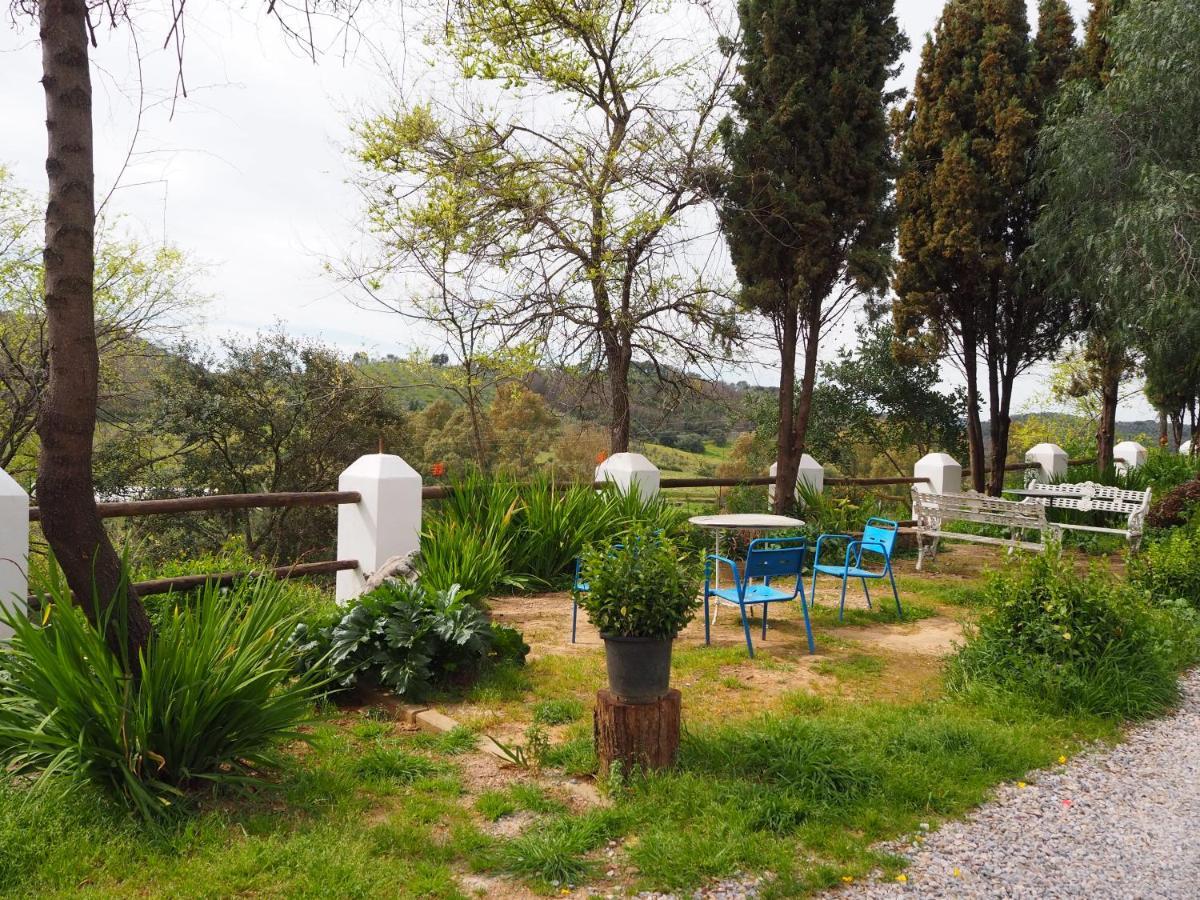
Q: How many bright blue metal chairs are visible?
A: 3